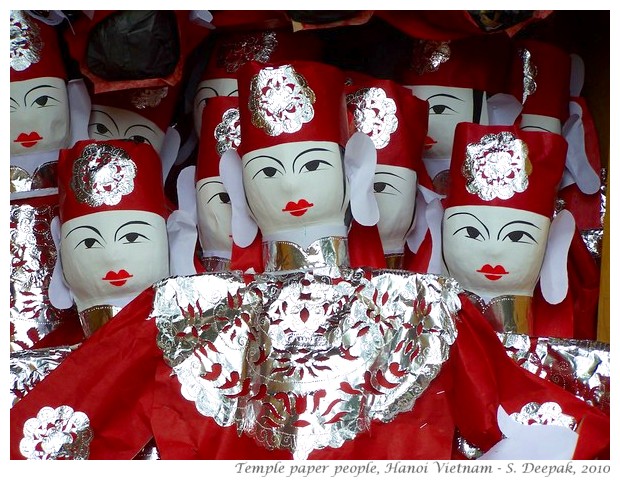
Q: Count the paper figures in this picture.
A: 10